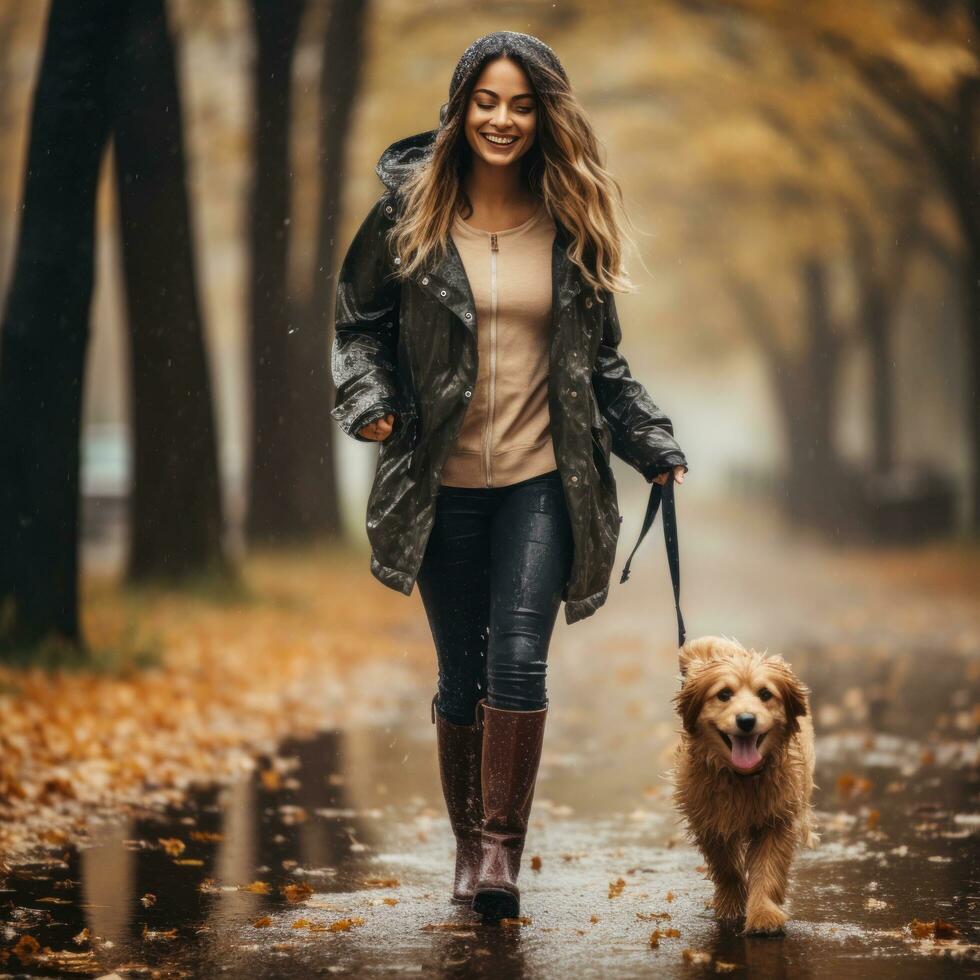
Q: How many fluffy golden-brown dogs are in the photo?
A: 1